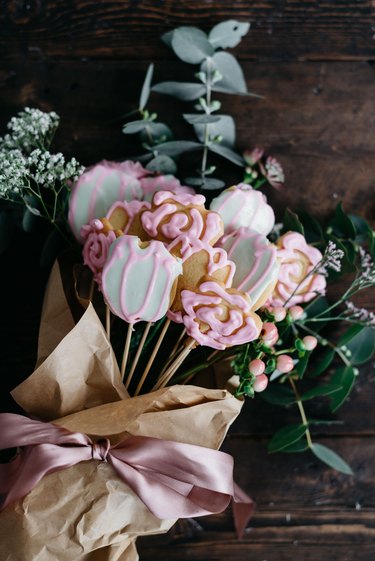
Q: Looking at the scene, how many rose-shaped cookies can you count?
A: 4